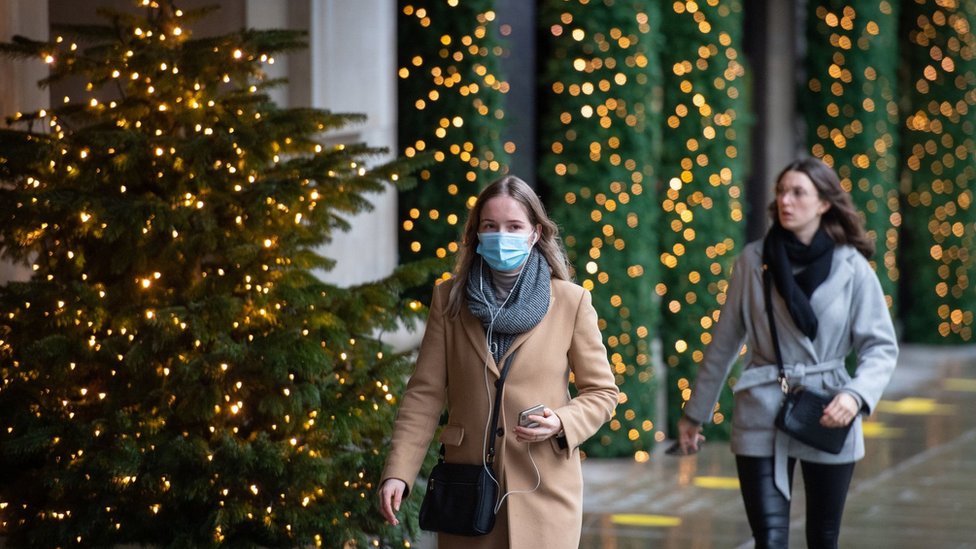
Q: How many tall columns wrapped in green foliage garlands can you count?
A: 5